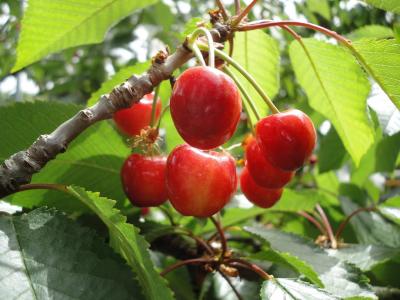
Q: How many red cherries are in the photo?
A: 7